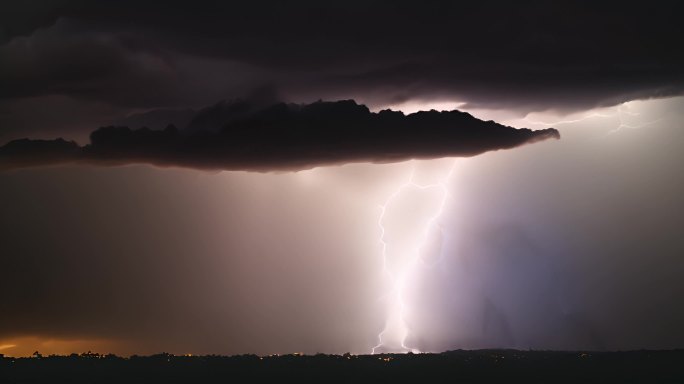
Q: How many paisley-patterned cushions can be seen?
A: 0